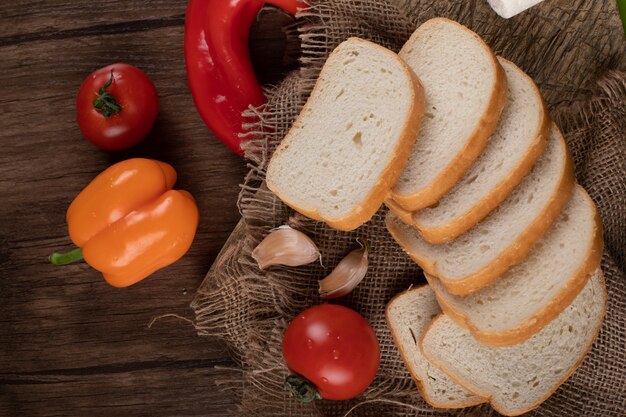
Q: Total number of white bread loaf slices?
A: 7